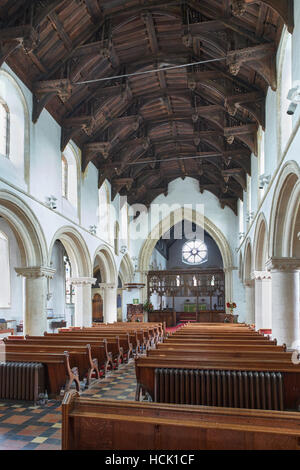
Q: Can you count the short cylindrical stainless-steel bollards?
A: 0